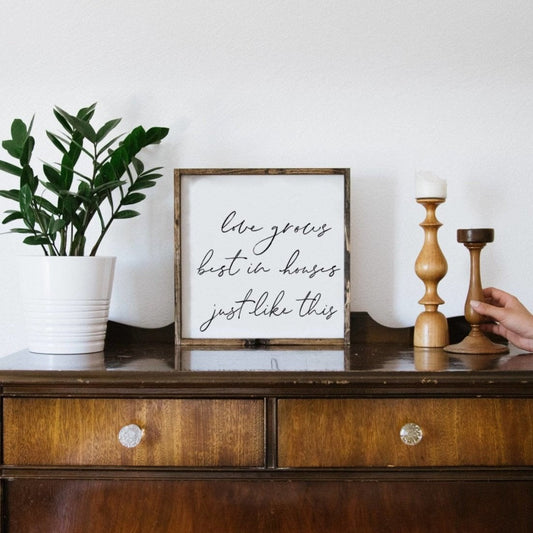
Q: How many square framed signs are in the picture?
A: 1